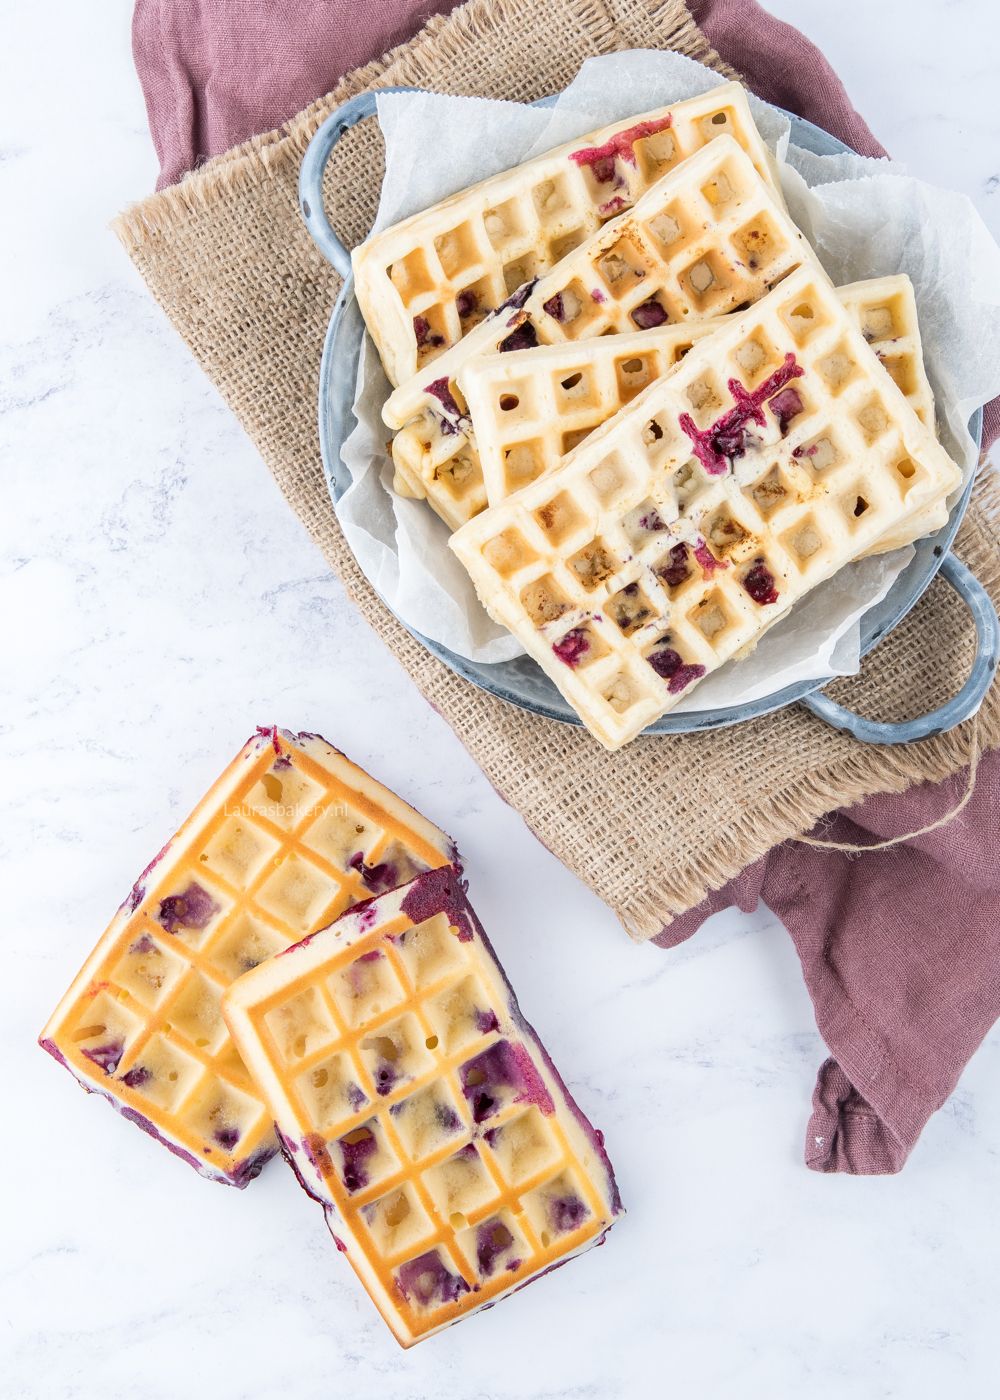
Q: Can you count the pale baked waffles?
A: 4